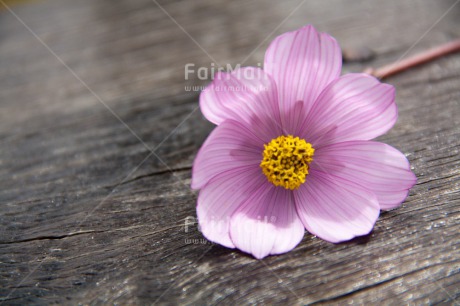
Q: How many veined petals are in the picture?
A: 8